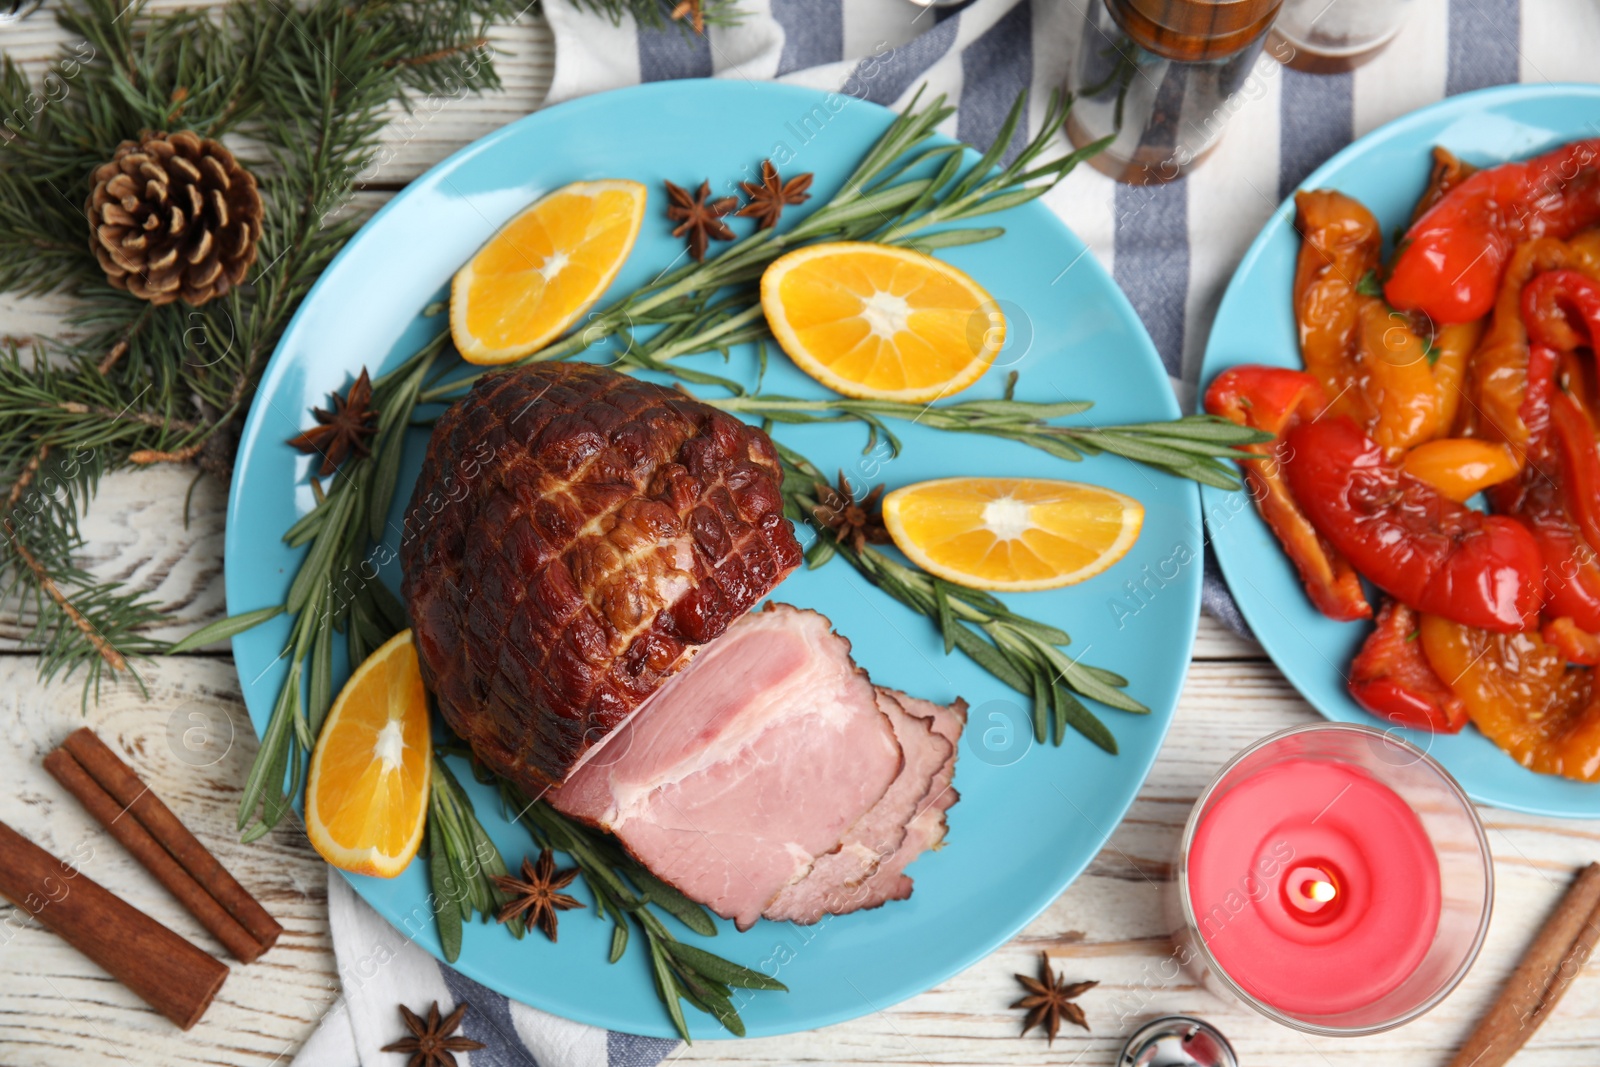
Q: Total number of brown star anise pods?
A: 7